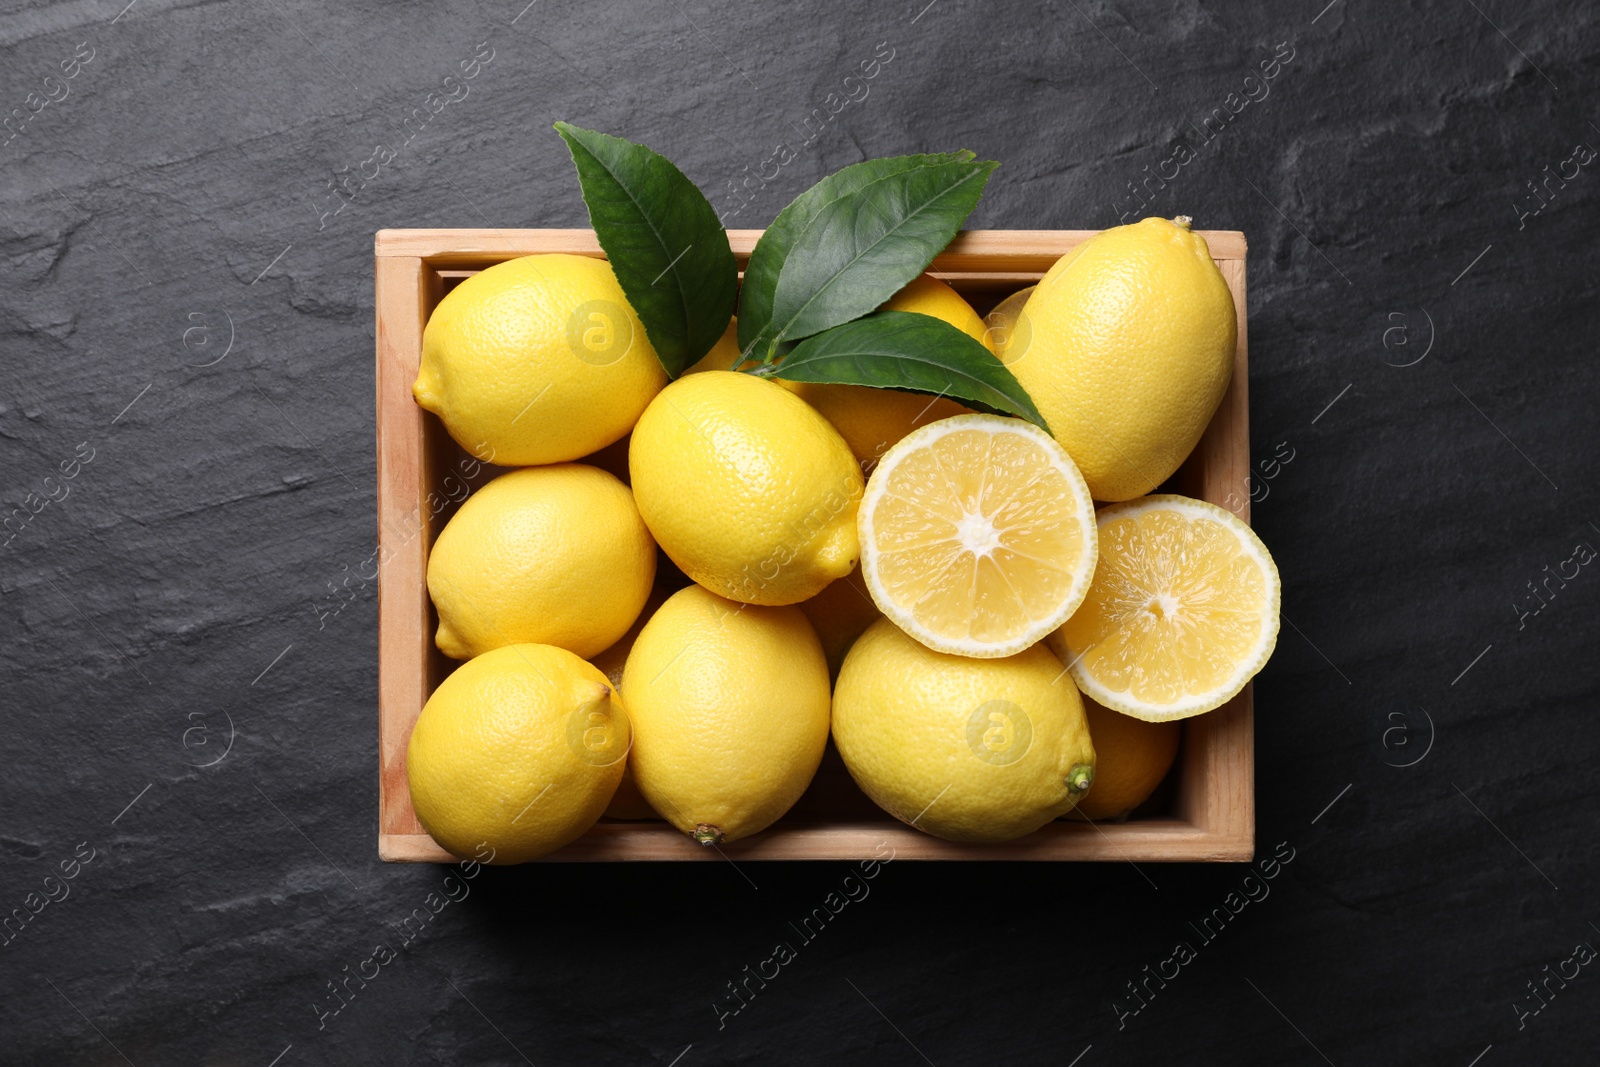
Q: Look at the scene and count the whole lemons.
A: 7